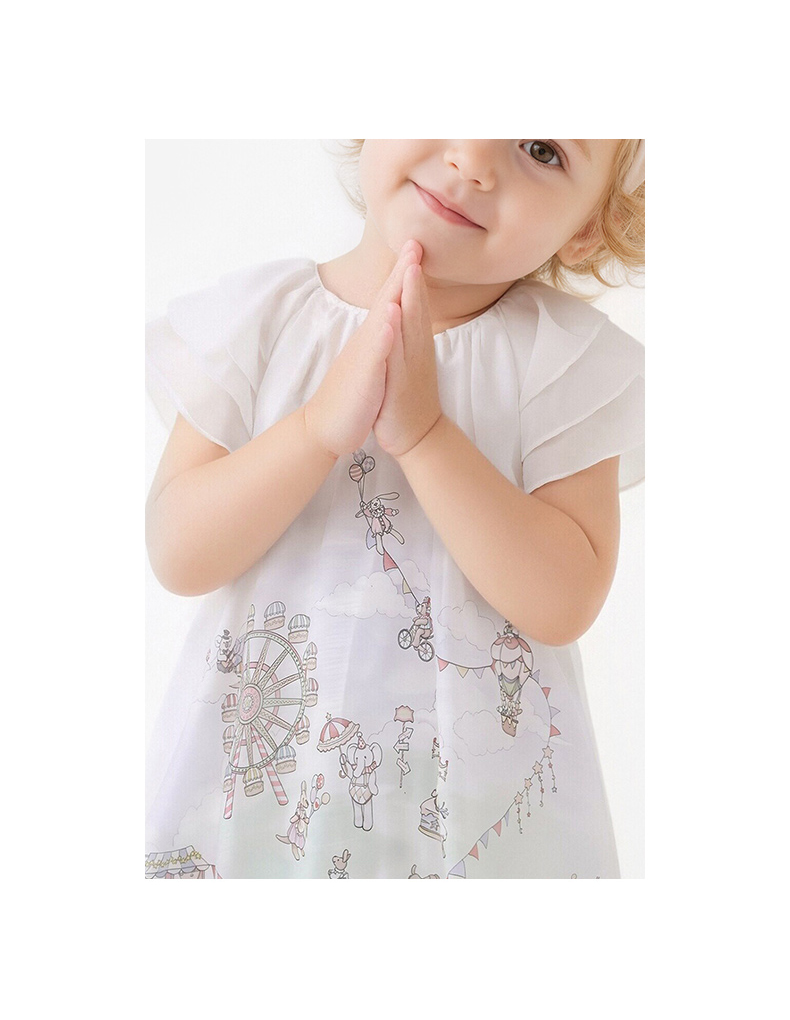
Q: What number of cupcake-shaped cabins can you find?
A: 11